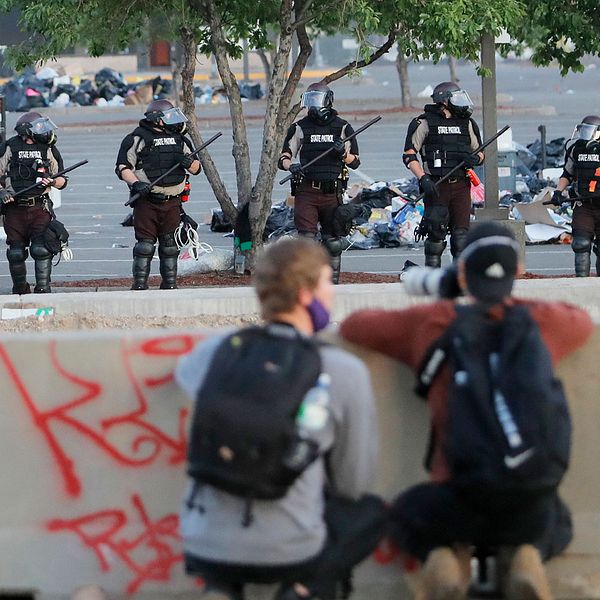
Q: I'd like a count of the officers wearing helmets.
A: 5